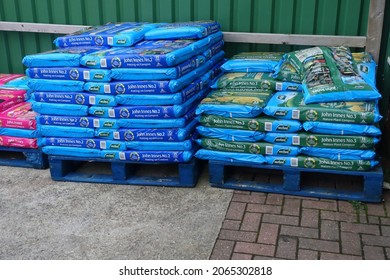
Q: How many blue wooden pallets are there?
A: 3